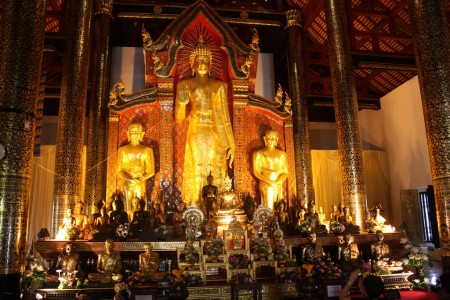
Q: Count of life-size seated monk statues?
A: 6